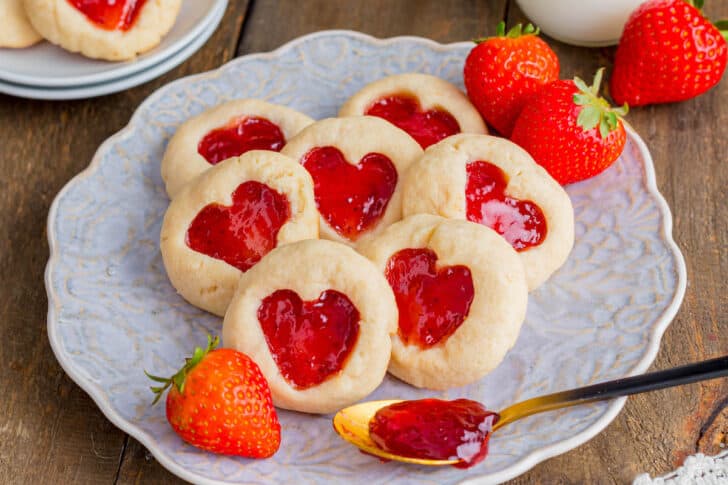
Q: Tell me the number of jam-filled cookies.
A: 8